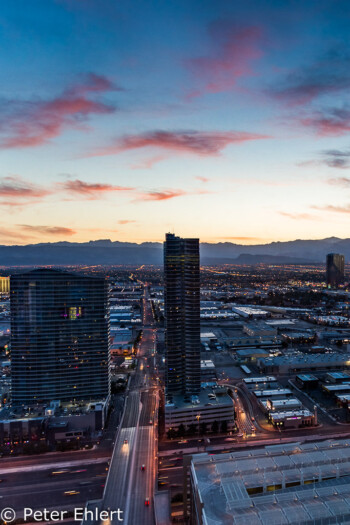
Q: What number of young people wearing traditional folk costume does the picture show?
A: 0